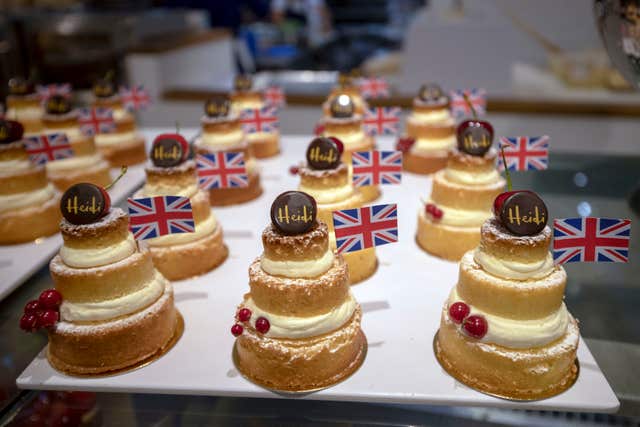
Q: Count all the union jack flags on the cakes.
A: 15